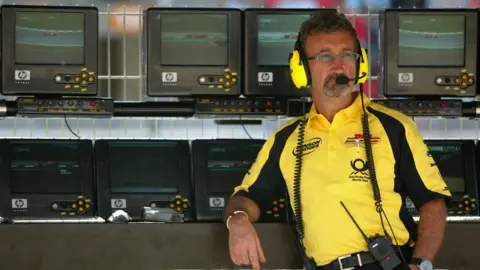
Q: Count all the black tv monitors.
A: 8